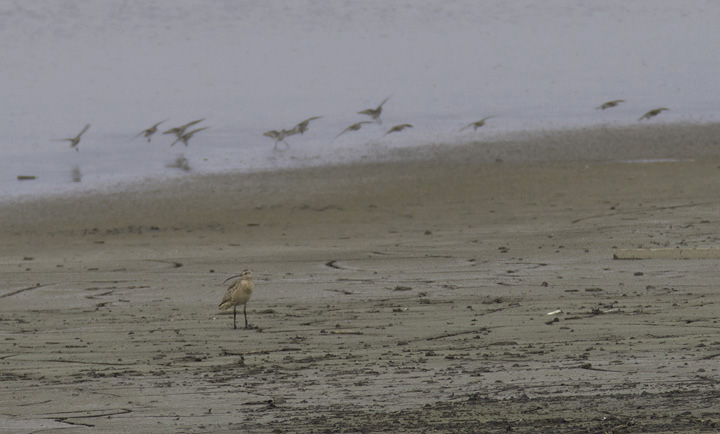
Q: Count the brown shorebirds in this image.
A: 13